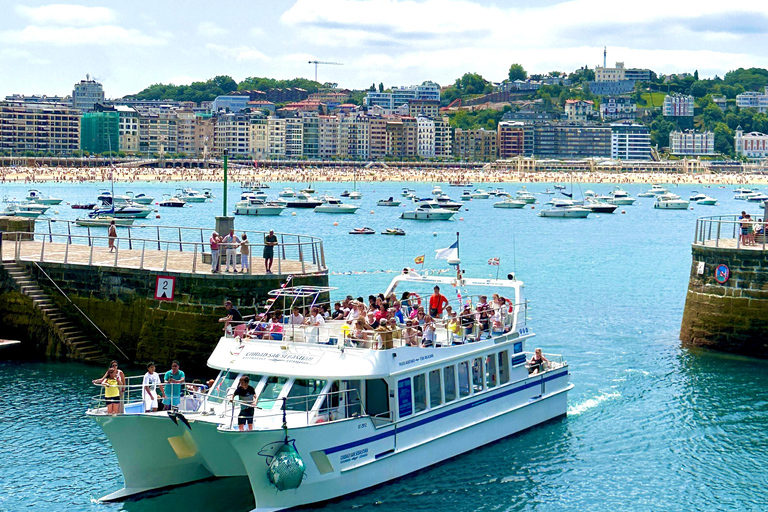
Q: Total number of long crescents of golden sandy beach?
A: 1